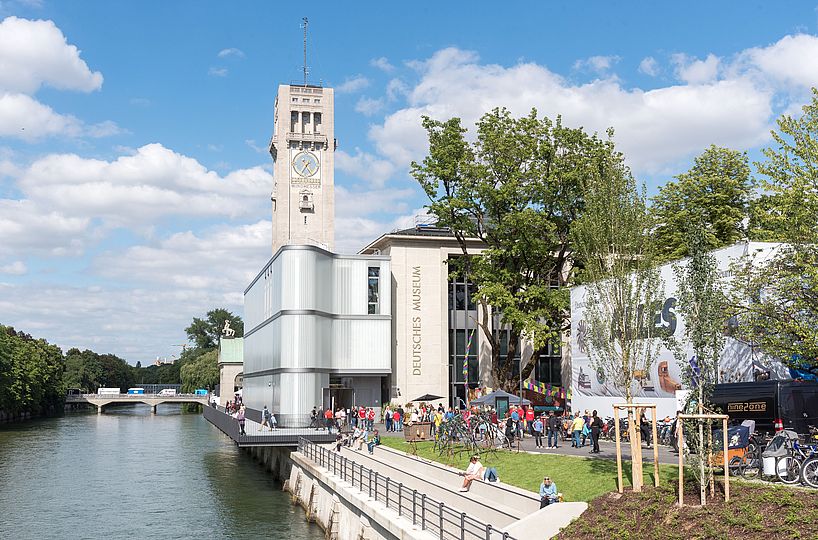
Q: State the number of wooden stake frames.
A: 2